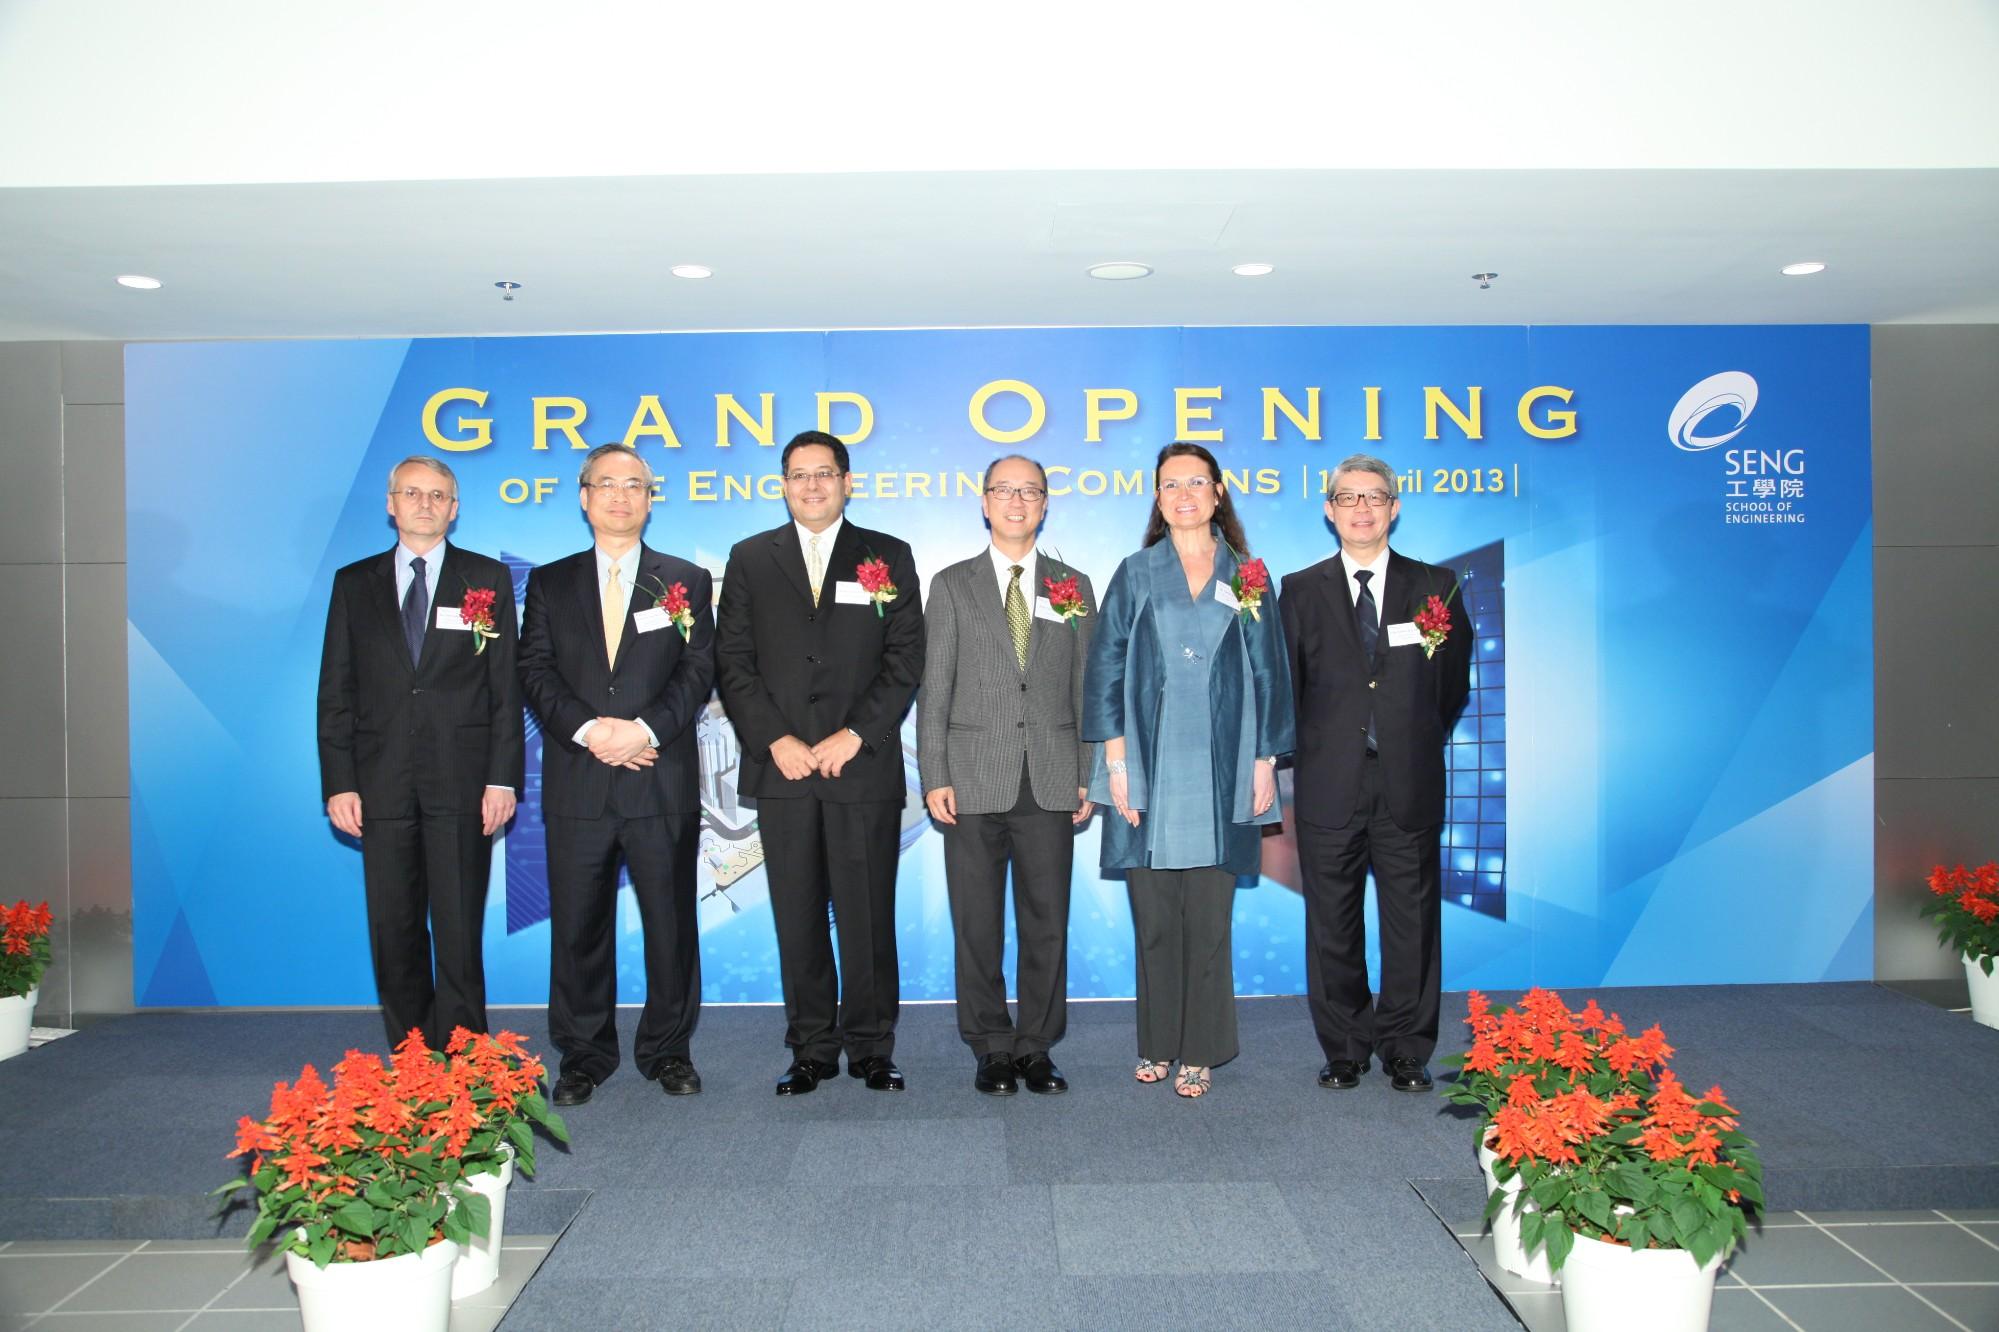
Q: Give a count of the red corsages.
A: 6